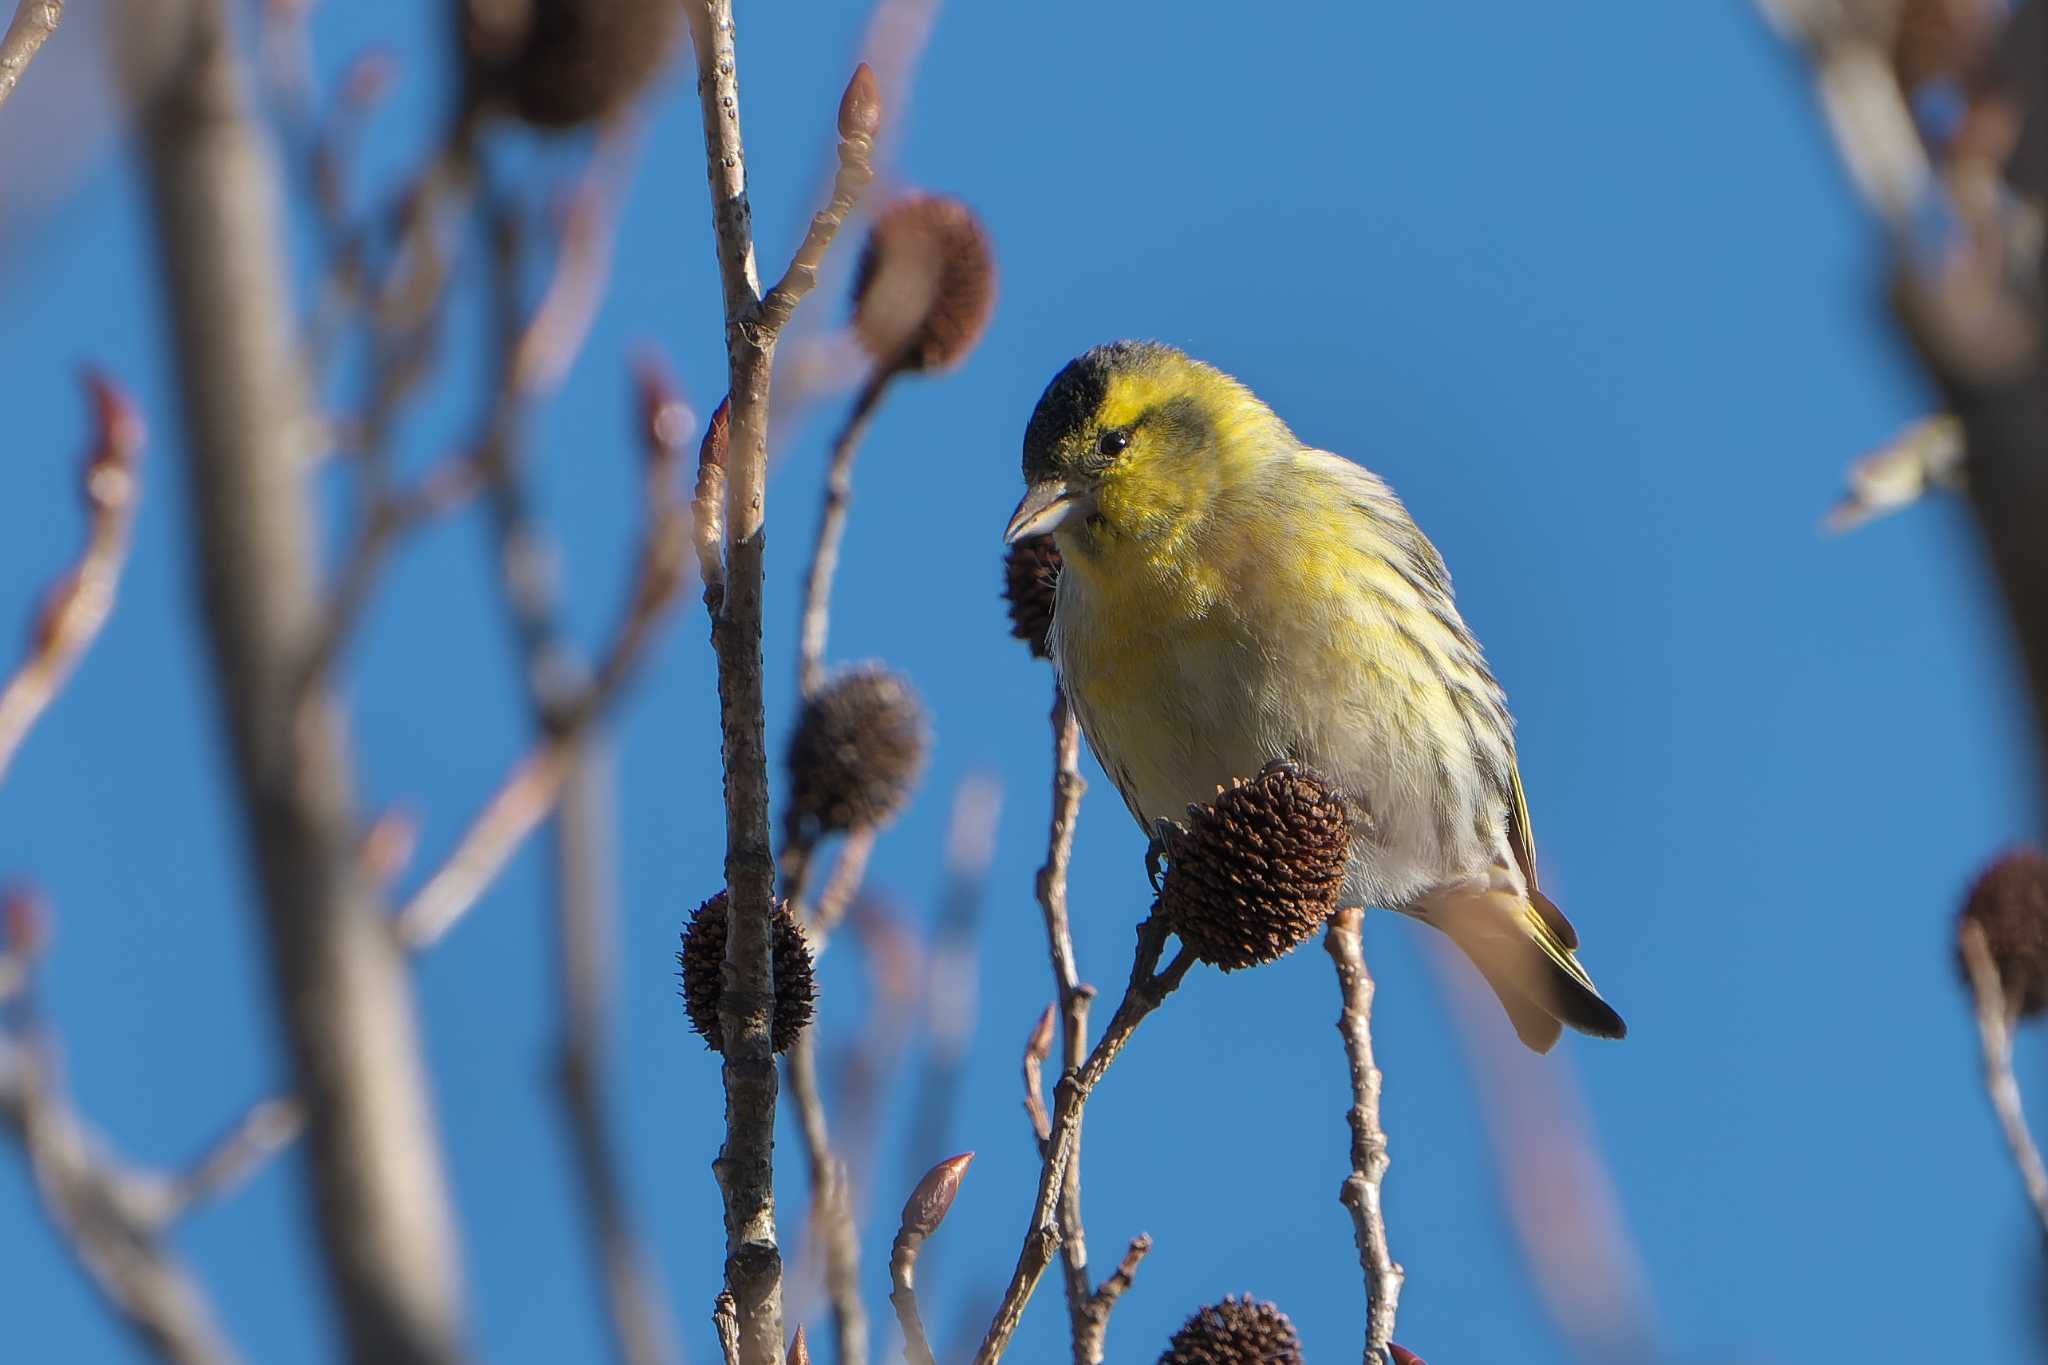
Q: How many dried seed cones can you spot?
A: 8